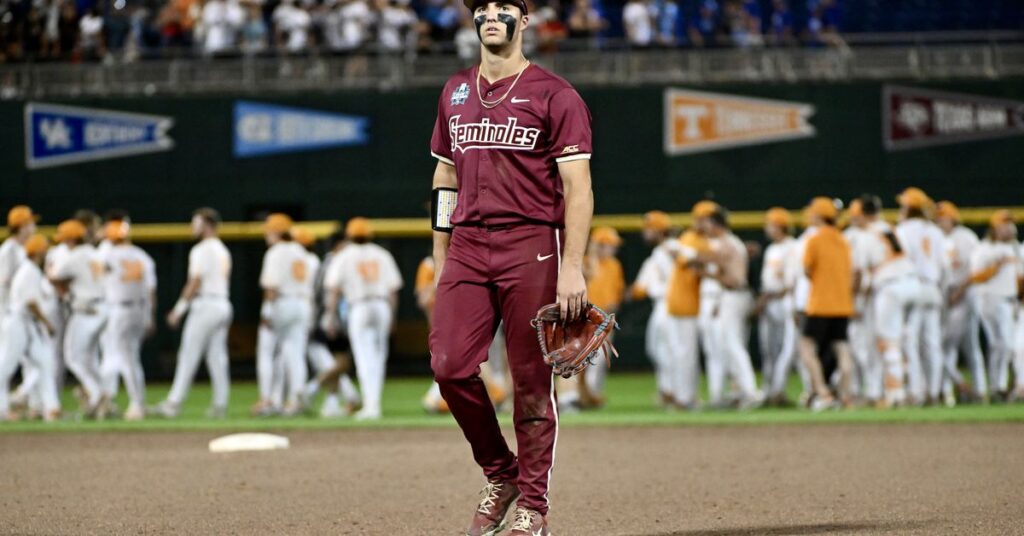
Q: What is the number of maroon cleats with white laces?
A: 2